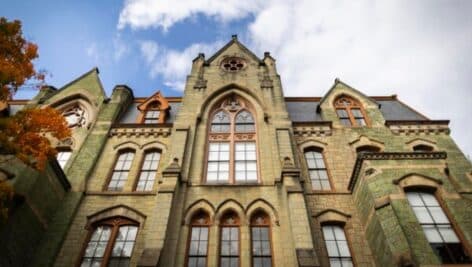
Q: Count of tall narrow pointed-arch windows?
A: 3